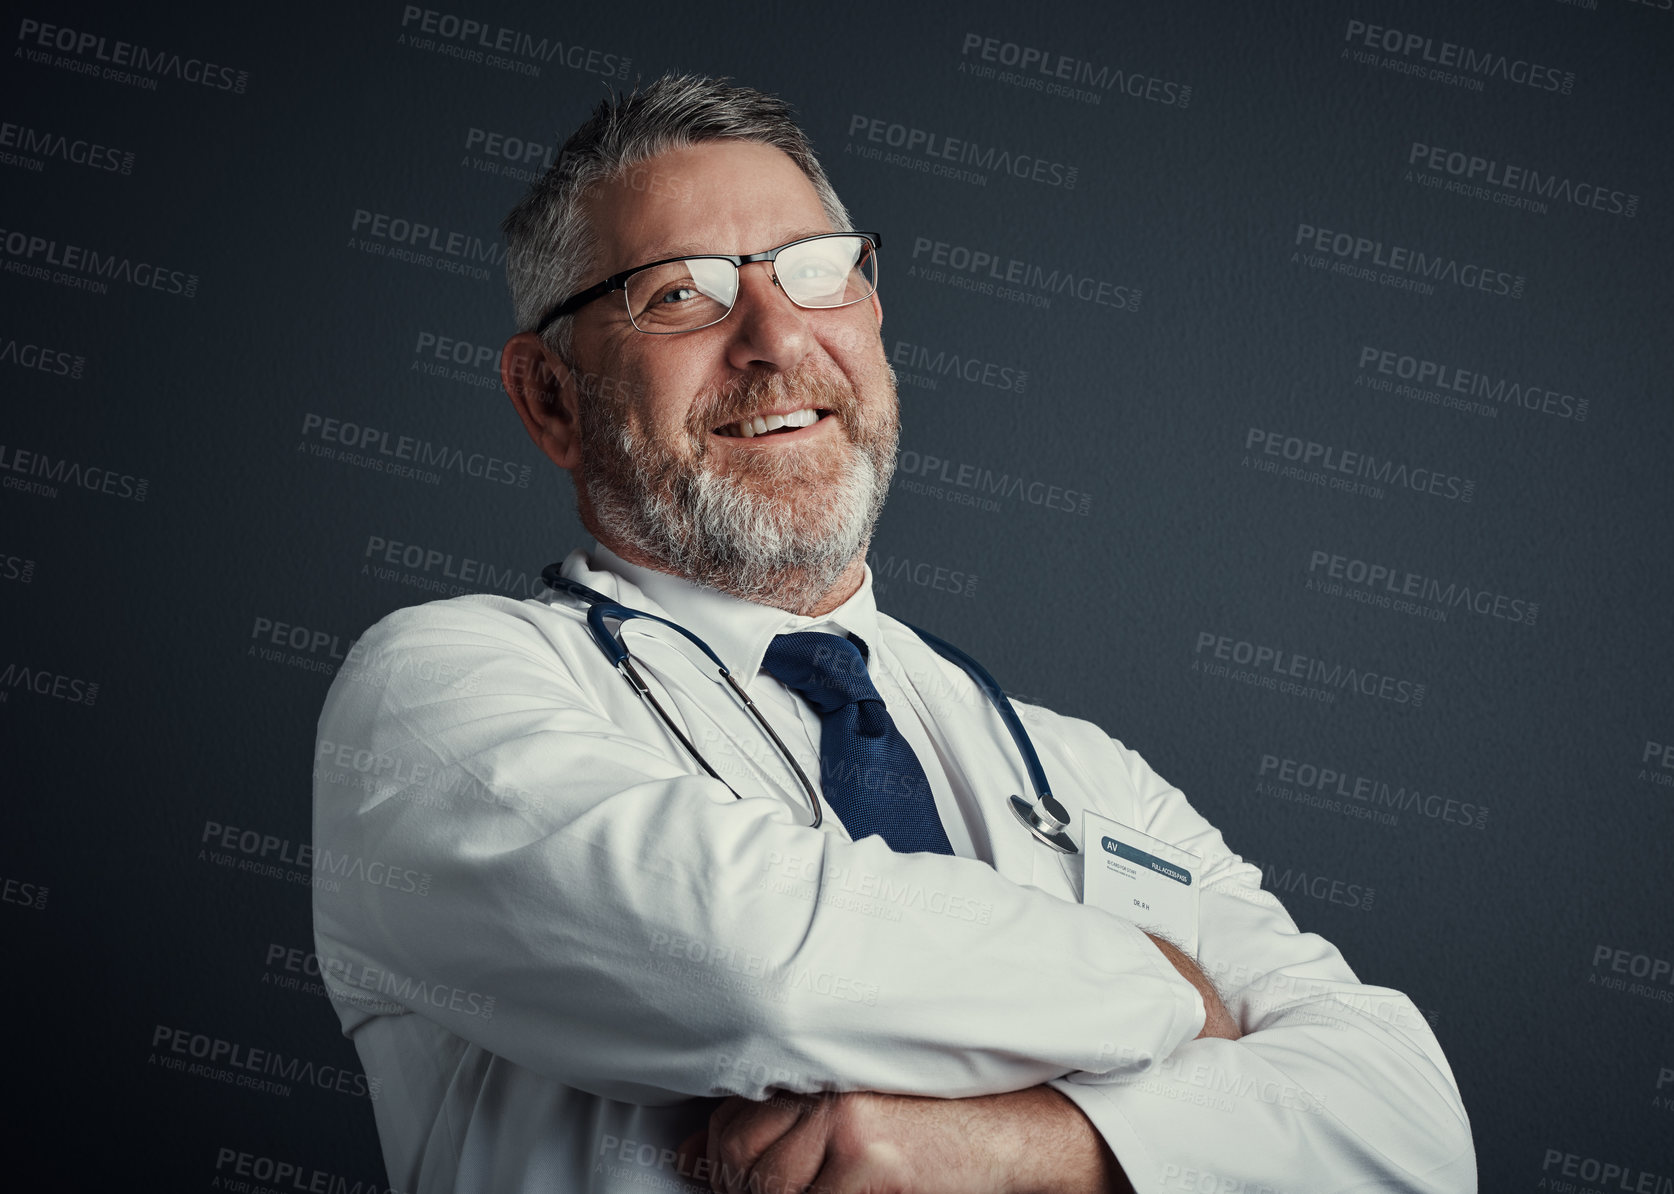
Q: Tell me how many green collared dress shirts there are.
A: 0